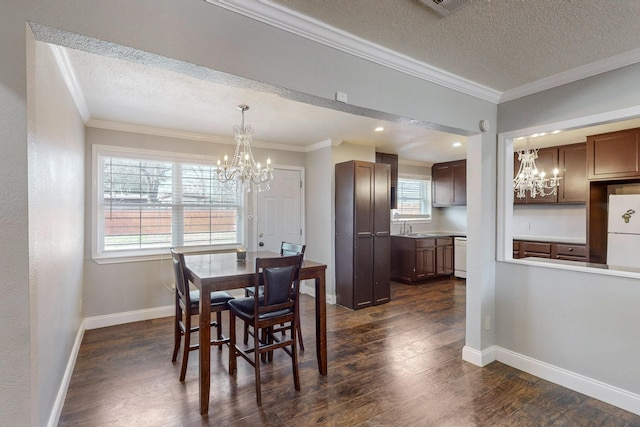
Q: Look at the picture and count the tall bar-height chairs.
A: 3